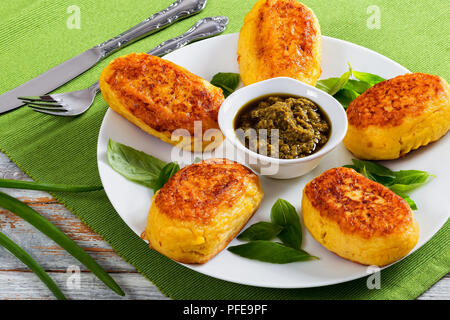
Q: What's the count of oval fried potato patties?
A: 5